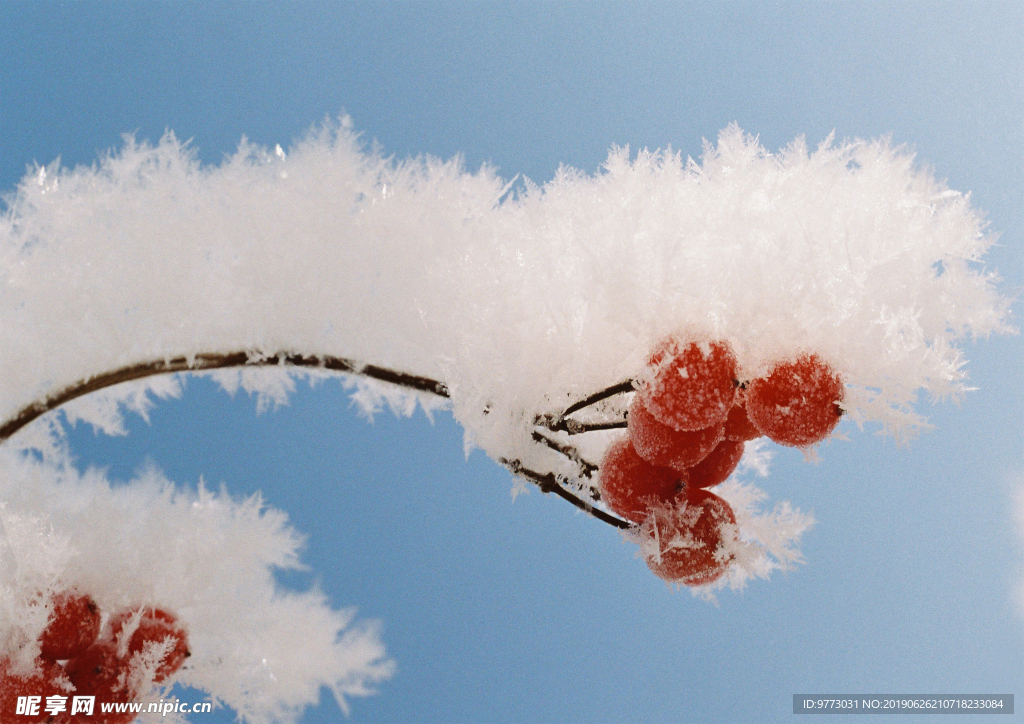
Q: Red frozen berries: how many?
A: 11